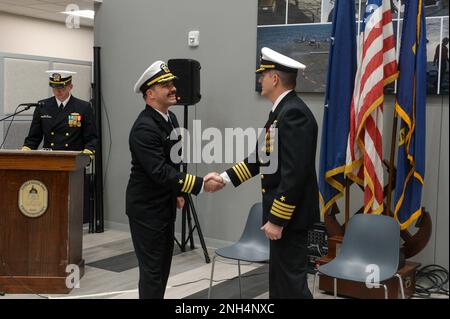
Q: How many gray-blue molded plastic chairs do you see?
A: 2